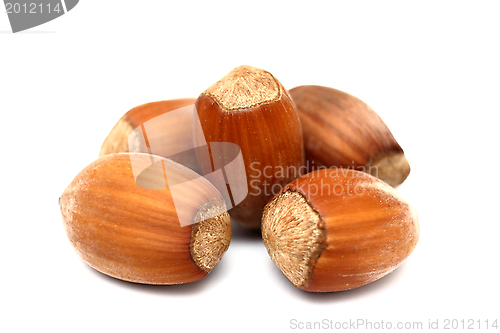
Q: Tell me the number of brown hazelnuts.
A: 5